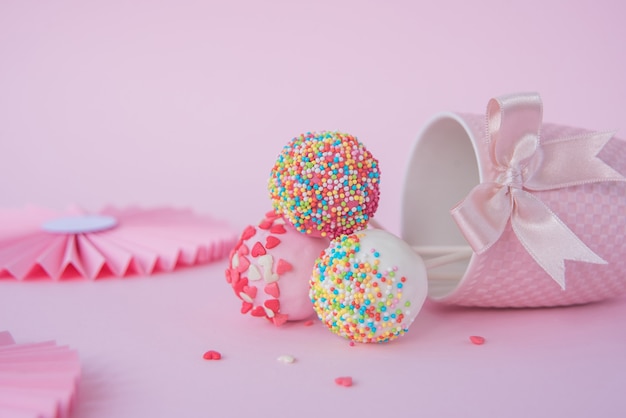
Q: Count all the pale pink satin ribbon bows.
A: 1